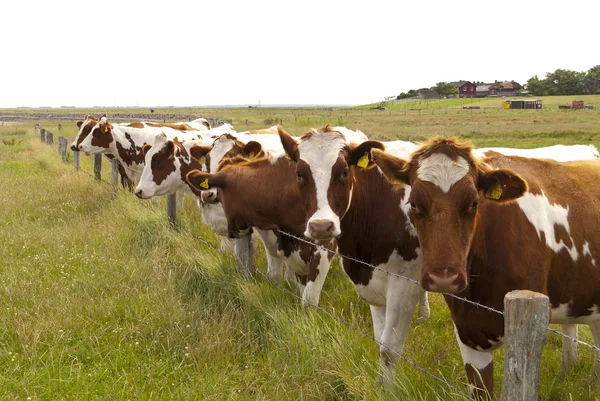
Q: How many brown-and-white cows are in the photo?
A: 7